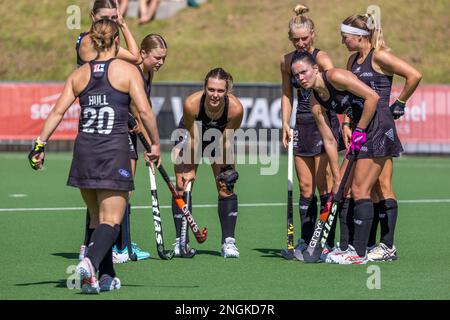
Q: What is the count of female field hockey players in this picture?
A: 7